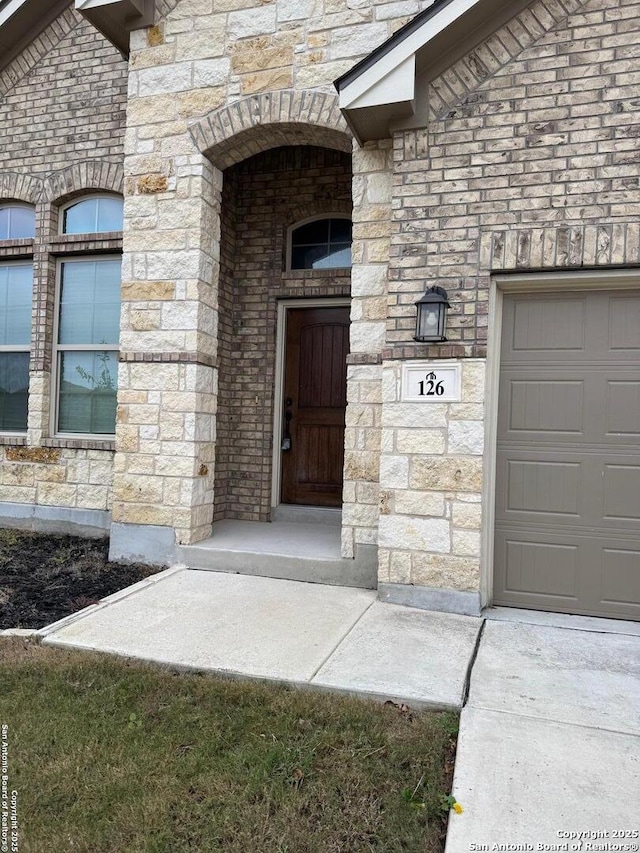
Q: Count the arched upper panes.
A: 3